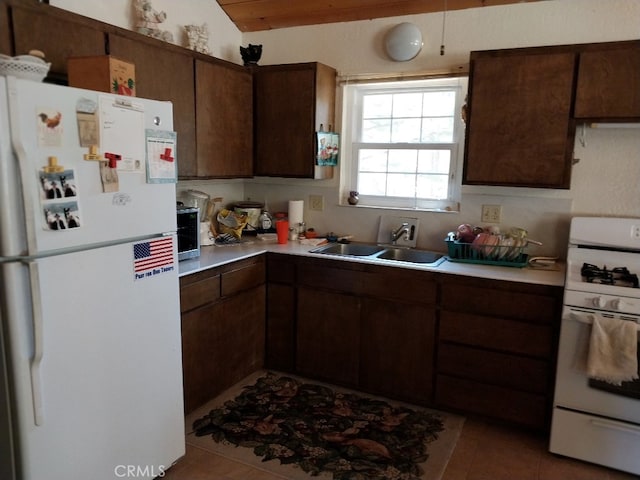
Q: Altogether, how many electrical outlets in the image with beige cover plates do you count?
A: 2